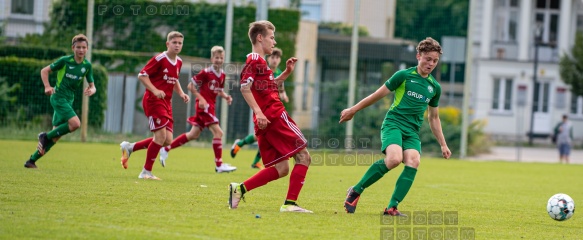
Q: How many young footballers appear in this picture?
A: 6